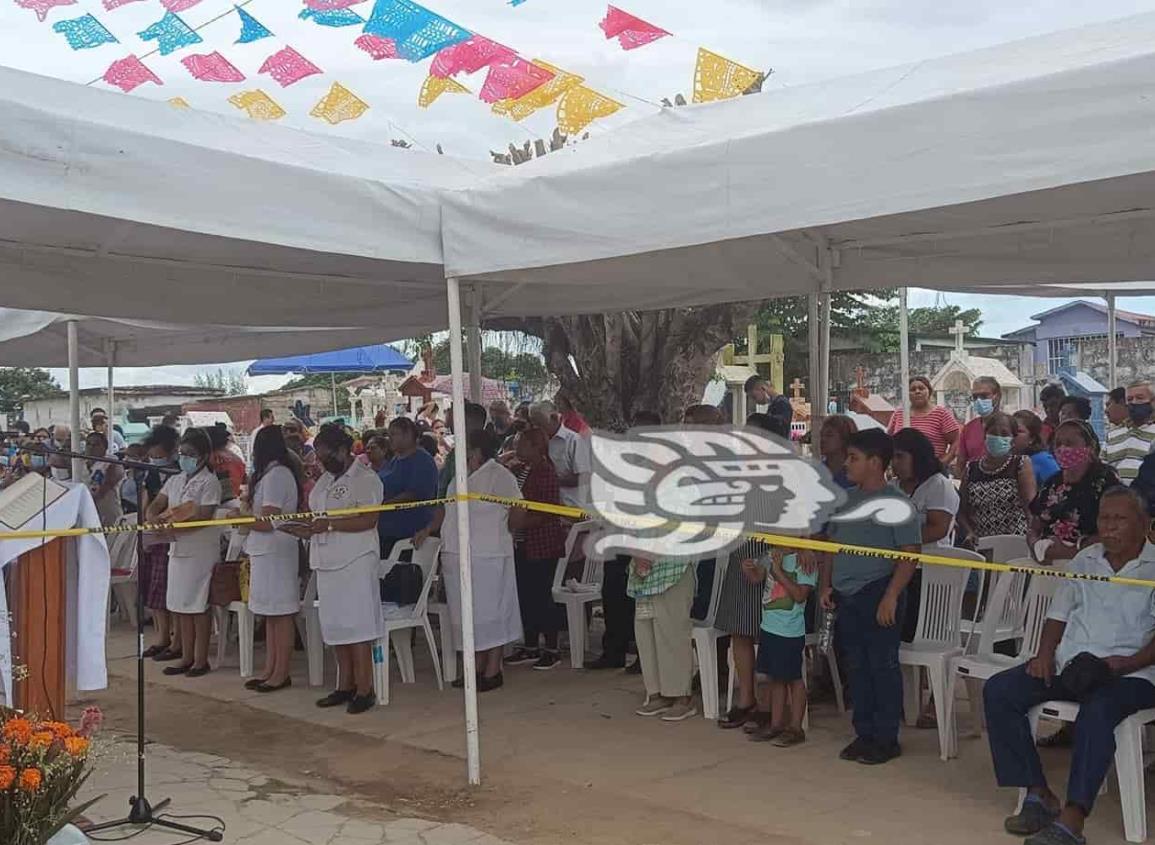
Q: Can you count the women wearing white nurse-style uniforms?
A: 4